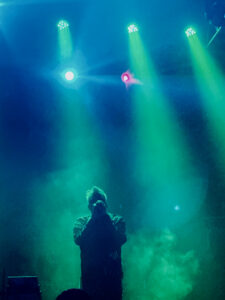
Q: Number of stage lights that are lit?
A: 5